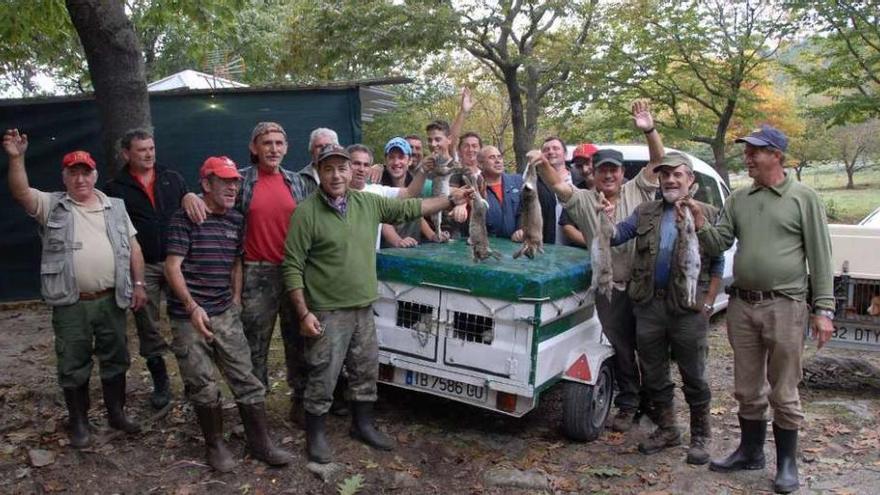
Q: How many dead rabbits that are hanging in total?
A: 5